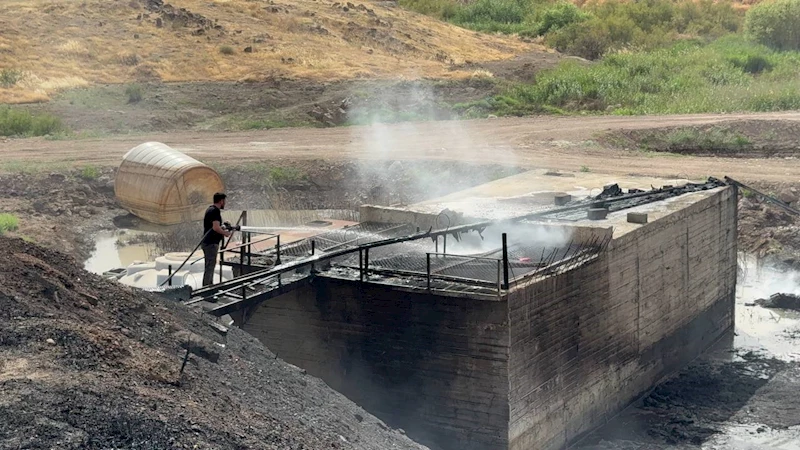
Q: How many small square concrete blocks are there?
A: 3